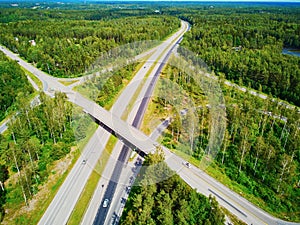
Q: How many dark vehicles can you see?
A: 2